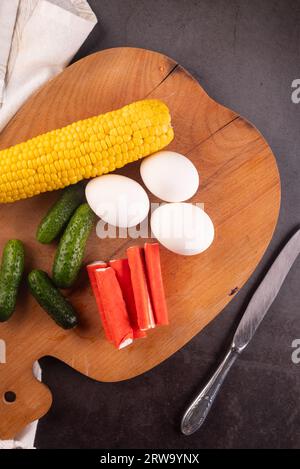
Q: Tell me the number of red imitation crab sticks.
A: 5